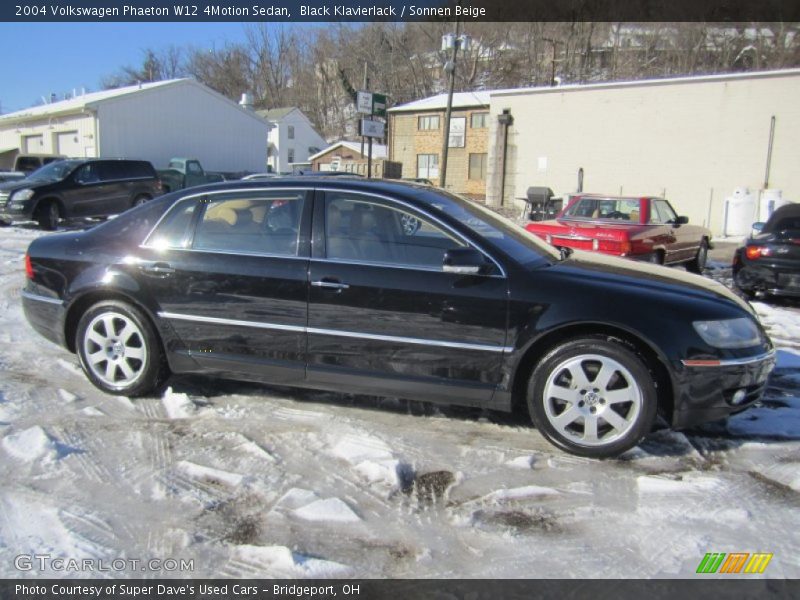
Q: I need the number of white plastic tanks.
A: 2